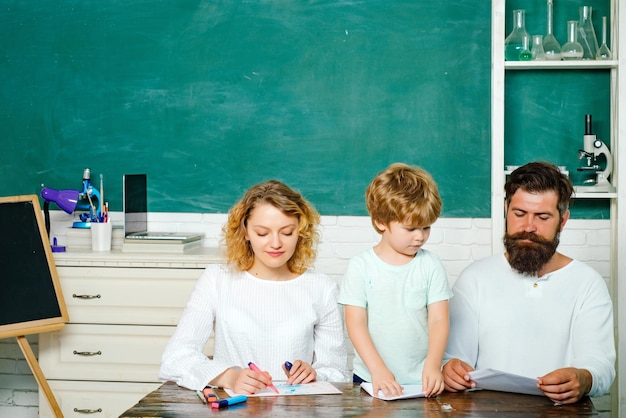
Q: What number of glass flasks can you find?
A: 7